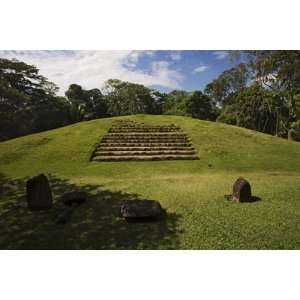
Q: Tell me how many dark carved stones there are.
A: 4